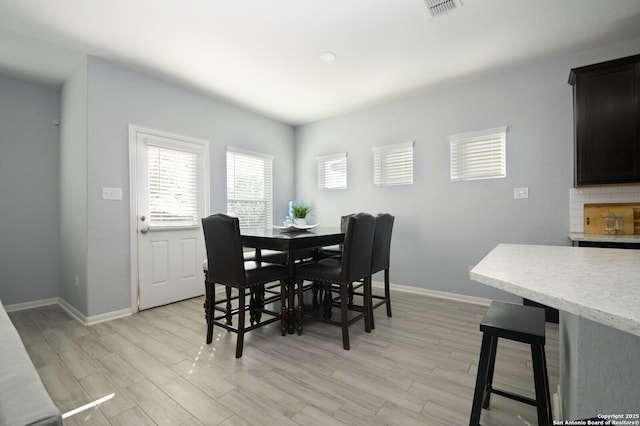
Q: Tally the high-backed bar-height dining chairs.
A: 4